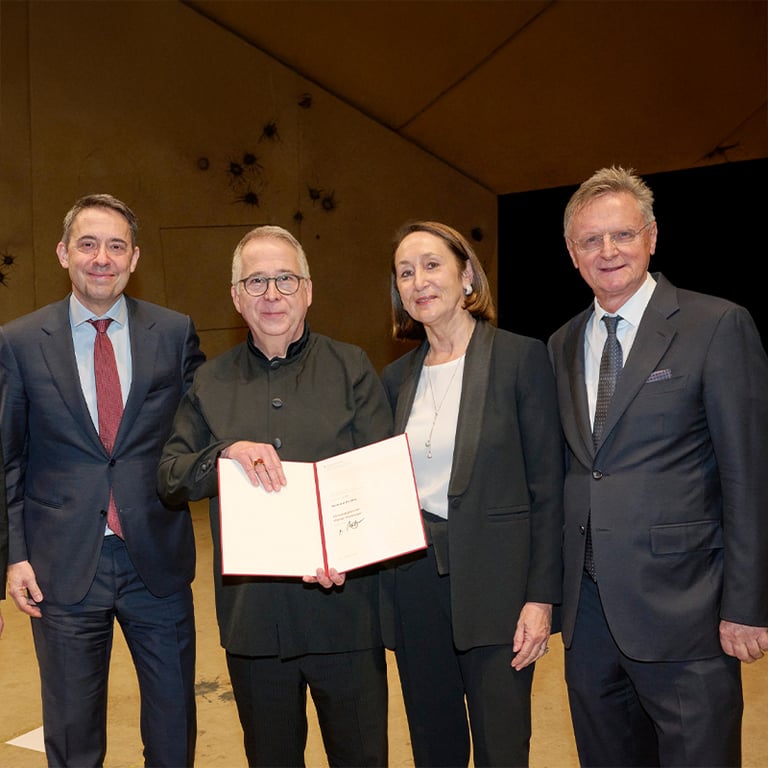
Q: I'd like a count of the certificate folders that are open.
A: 1